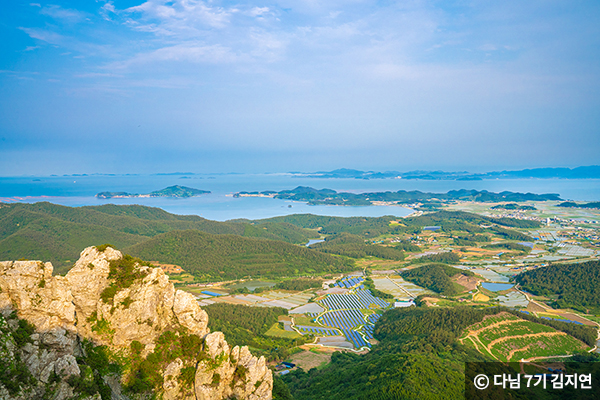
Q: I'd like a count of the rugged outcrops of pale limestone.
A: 1